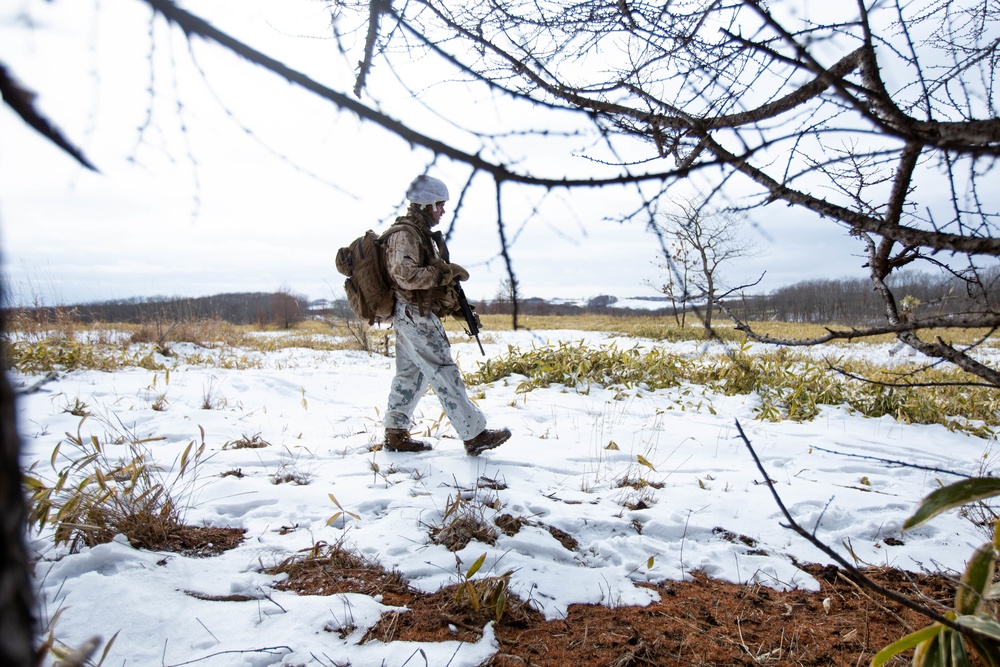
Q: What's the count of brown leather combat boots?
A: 2